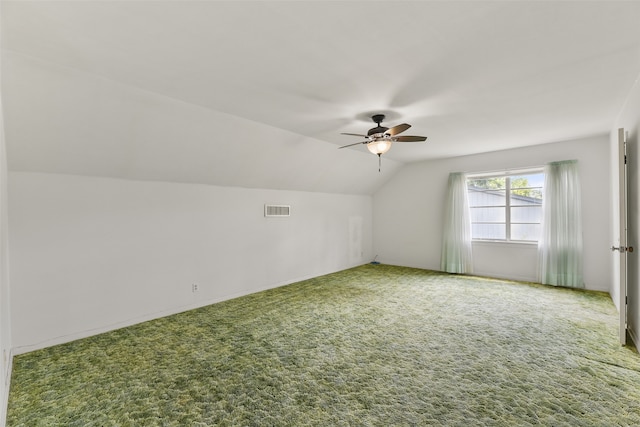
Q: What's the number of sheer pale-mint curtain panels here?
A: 2